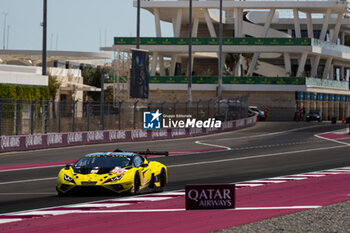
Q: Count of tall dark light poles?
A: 4